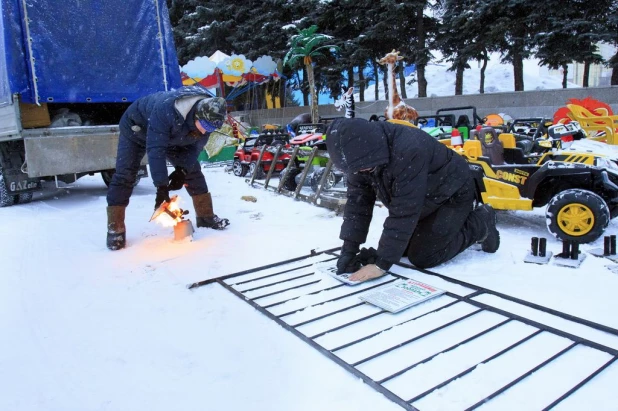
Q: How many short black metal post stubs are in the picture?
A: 6